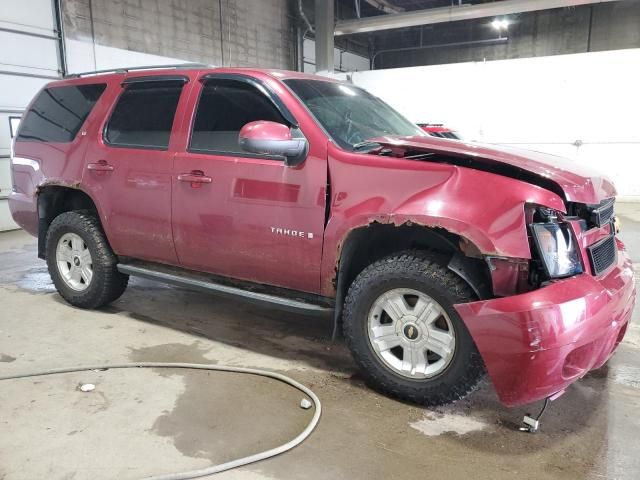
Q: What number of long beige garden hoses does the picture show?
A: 1